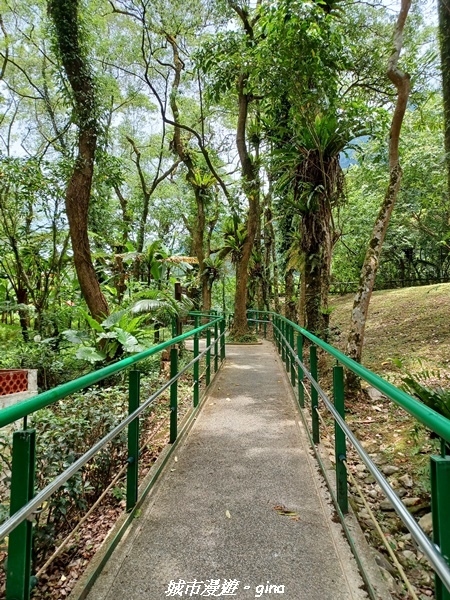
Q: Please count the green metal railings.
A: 2